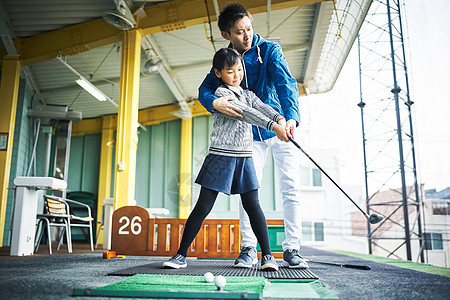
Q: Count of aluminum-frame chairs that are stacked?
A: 2